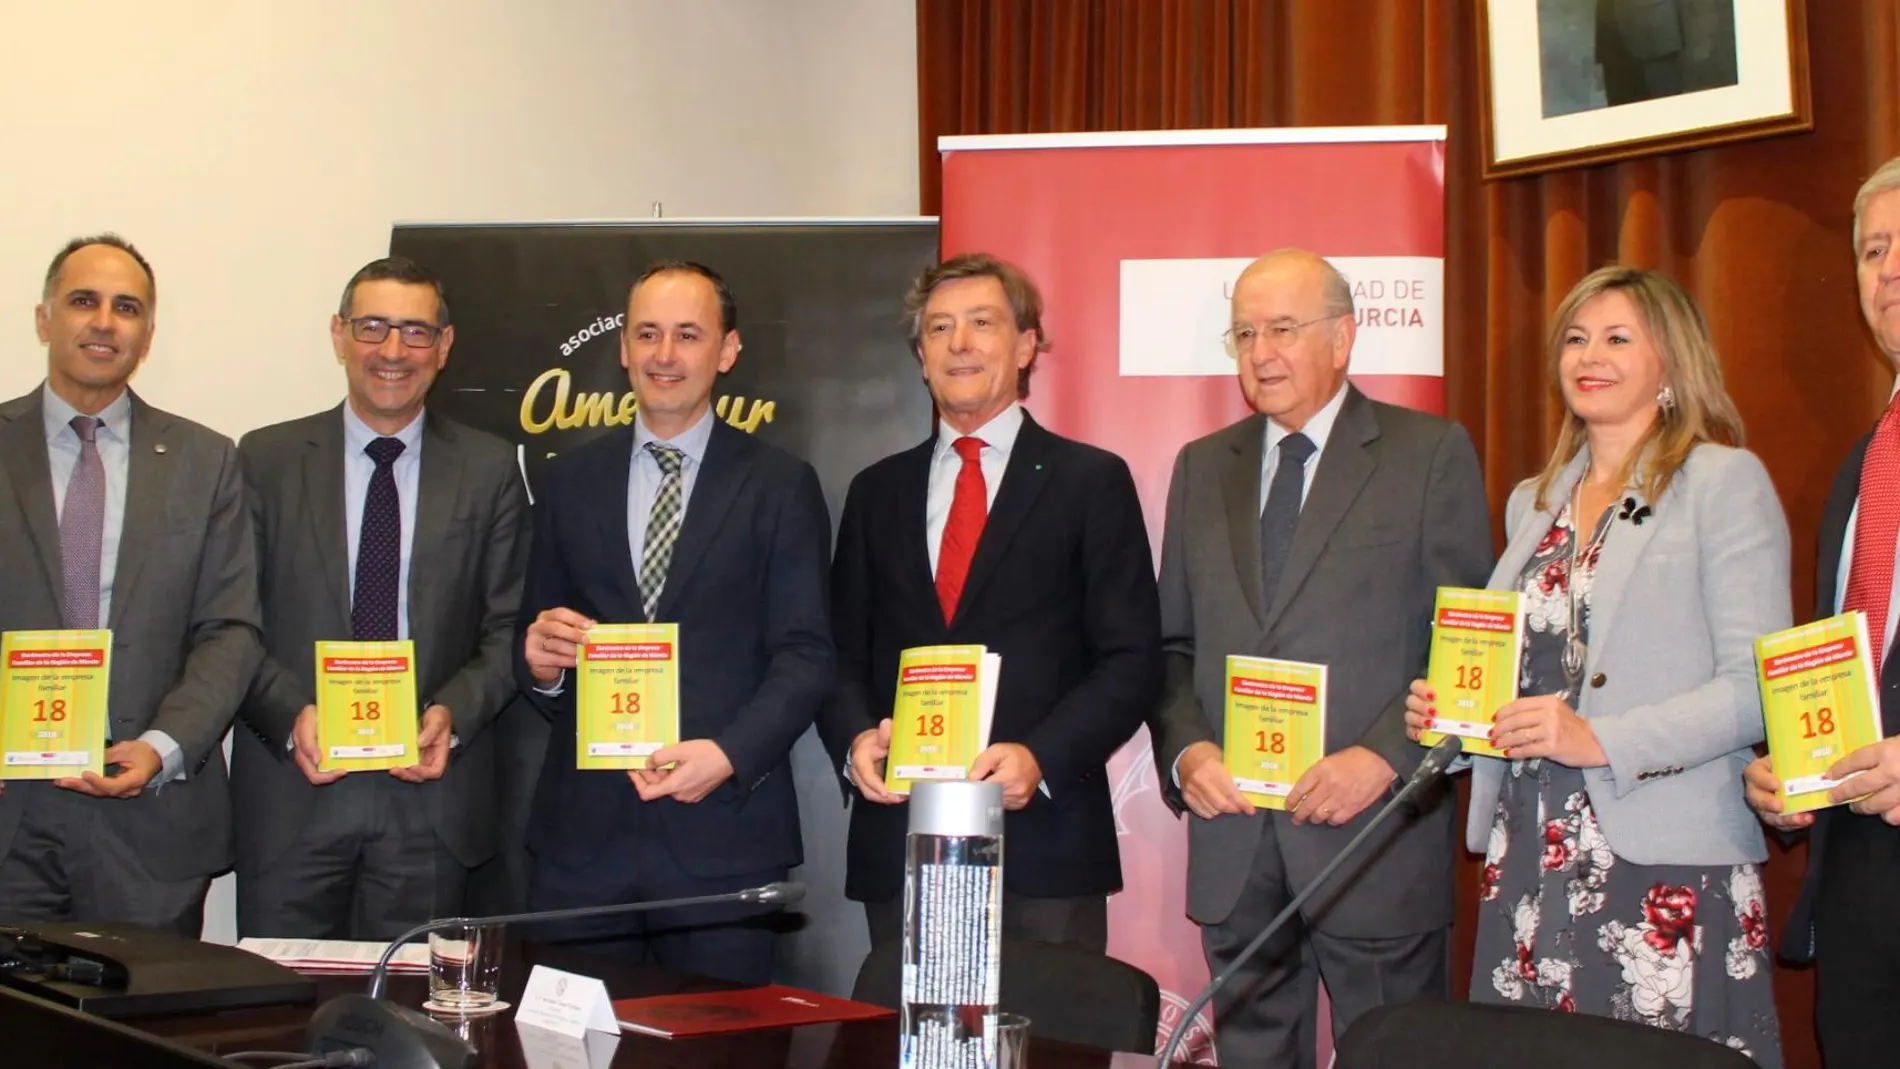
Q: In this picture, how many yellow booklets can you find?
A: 7